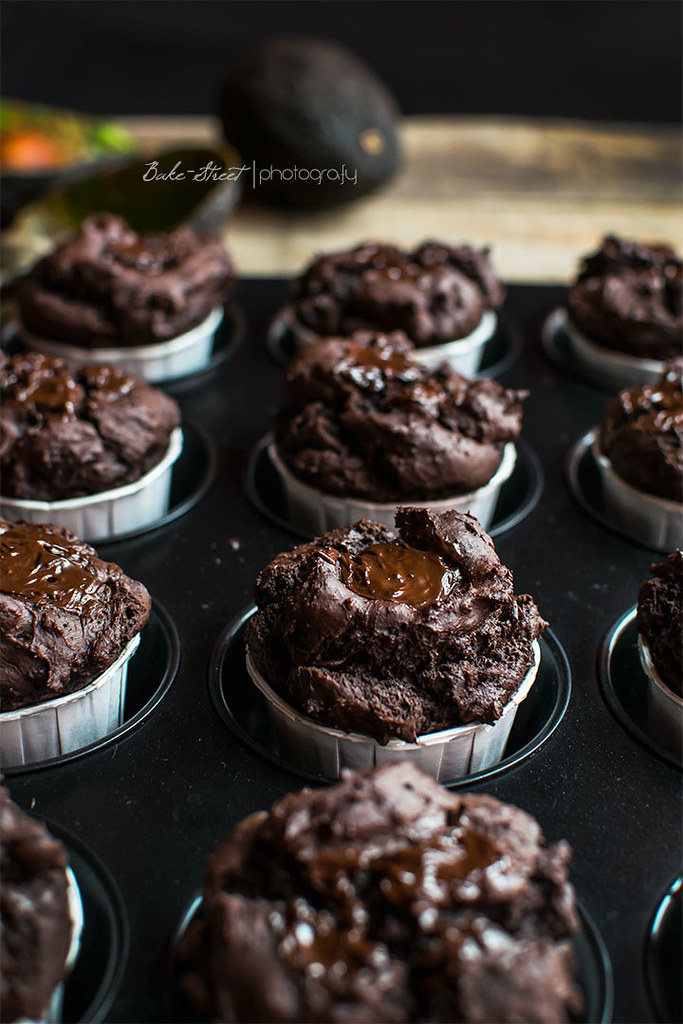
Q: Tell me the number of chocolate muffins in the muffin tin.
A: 11